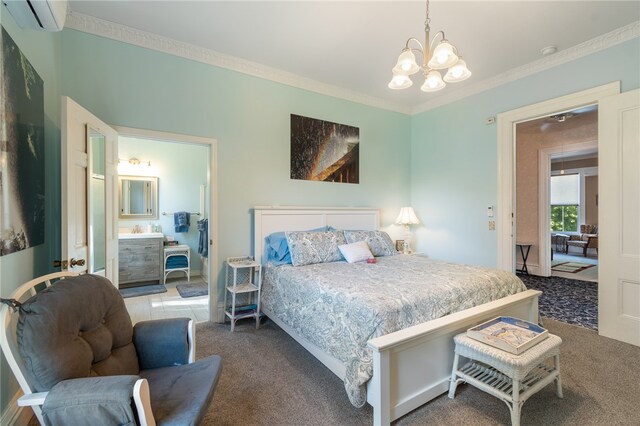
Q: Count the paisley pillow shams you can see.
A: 2